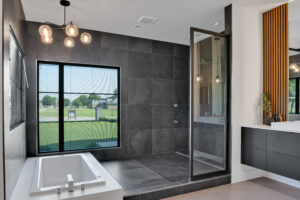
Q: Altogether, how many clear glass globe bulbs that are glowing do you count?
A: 5